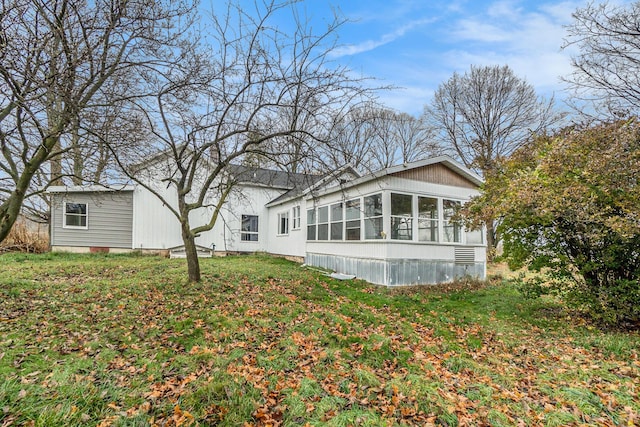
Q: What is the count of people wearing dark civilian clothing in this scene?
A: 0